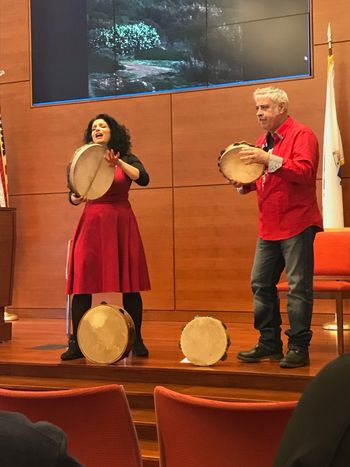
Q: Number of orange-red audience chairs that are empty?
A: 2